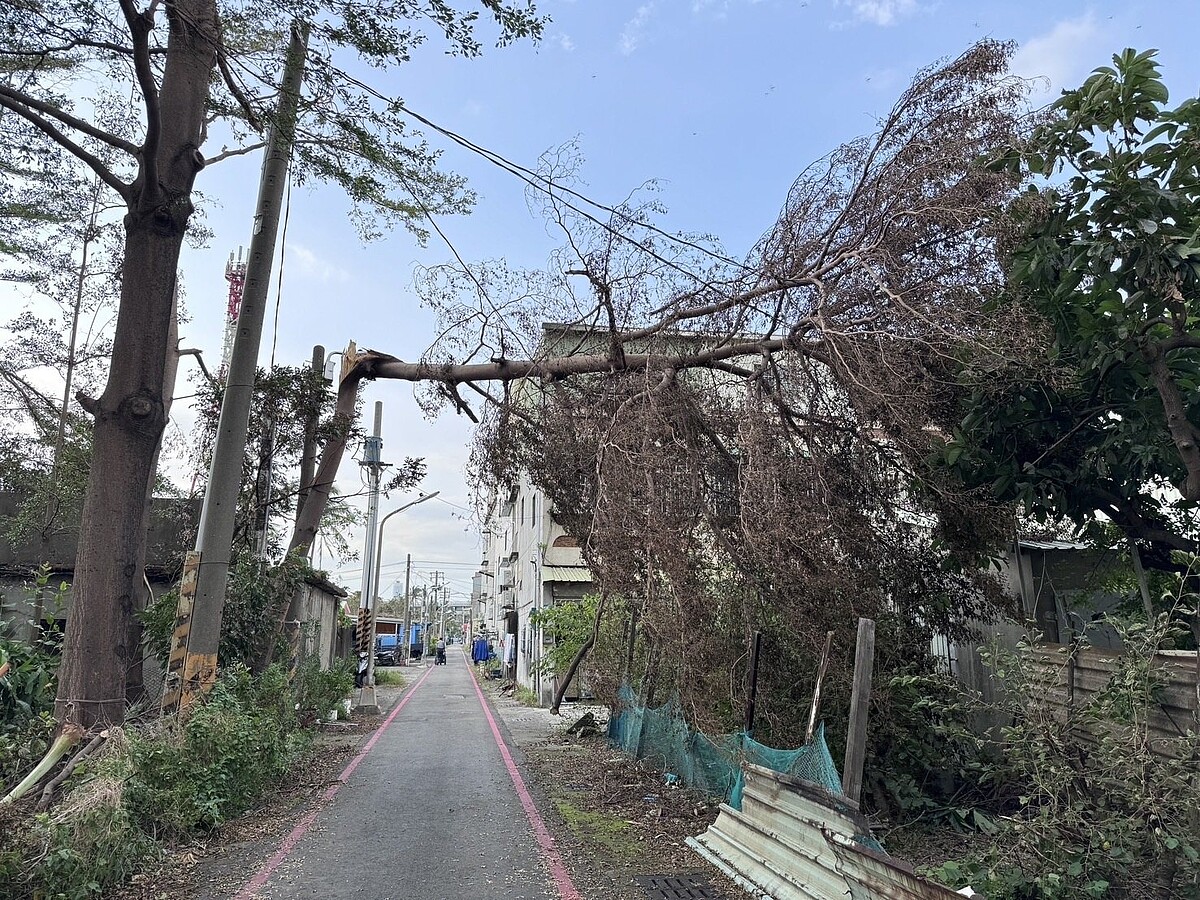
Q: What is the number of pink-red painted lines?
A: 2